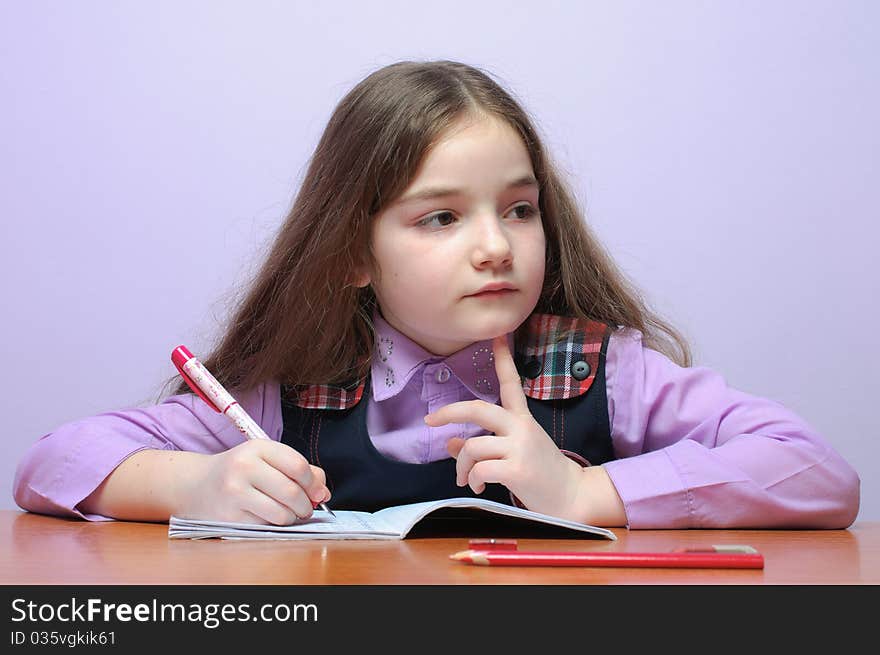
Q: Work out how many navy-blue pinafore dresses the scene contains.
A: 1